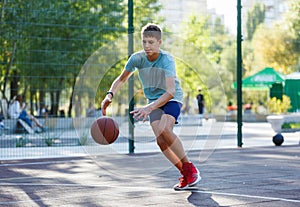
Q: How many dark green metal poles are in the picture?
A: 2